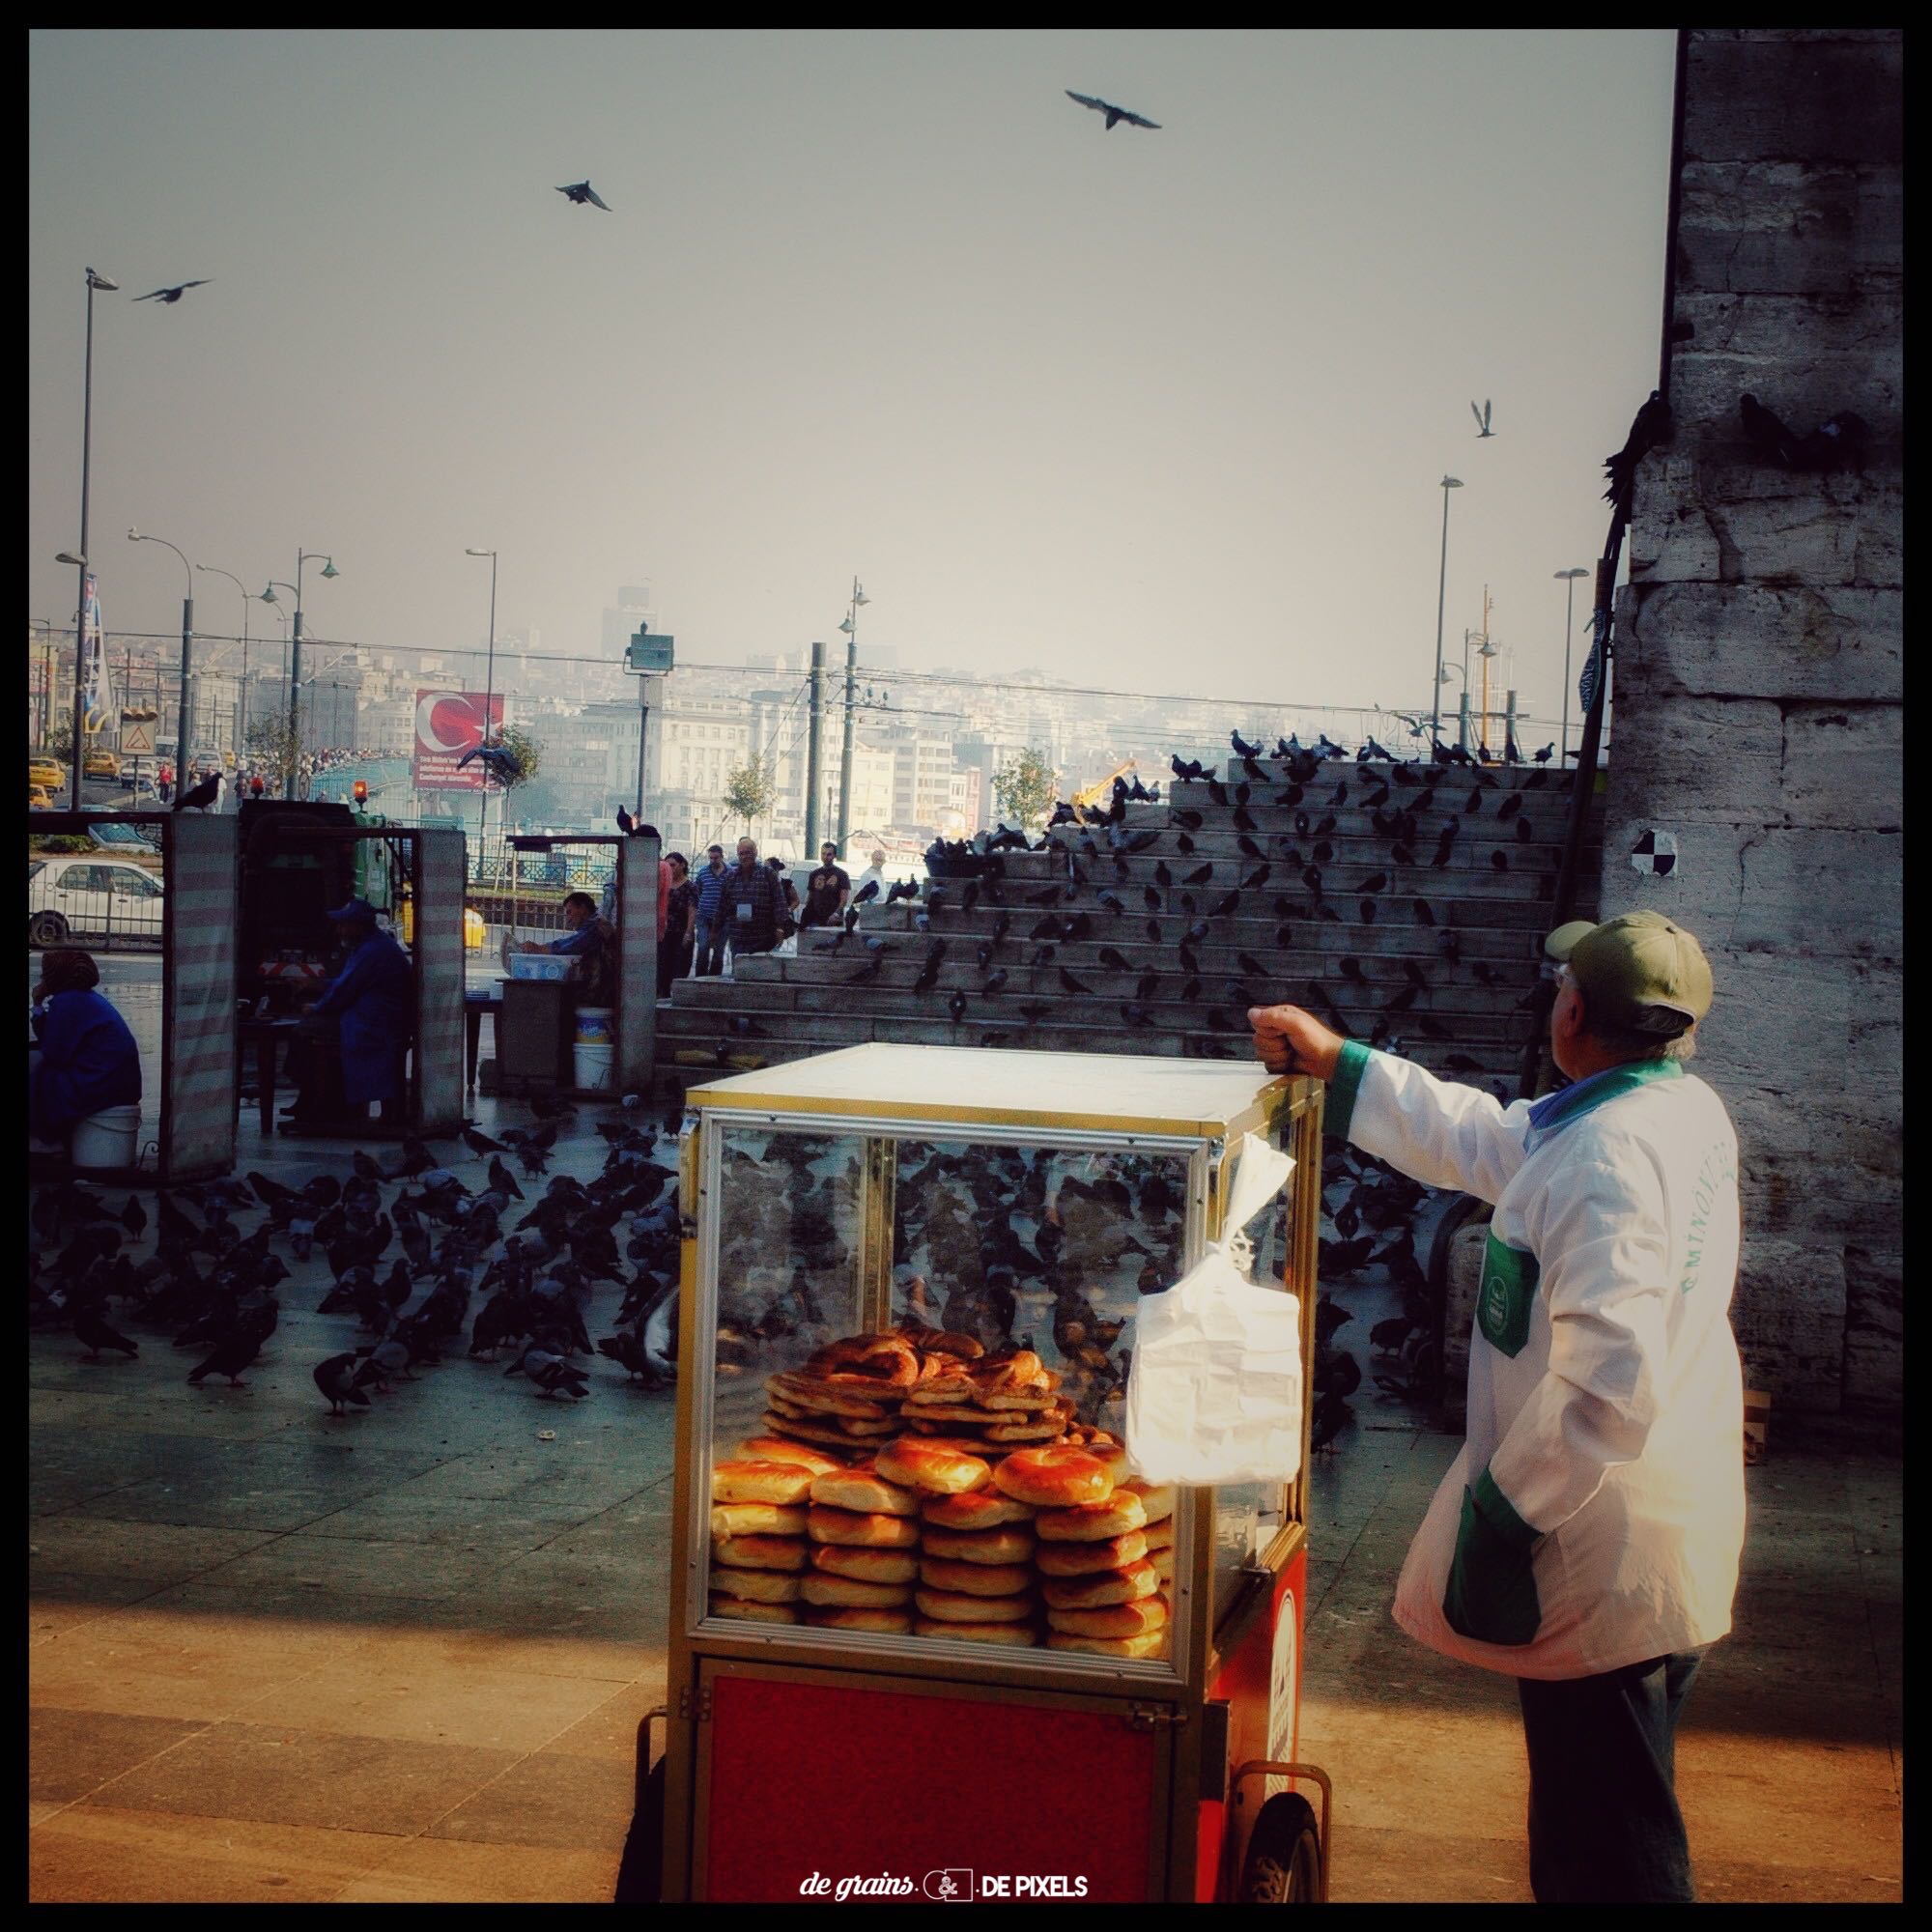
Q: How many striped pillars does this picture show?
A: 3